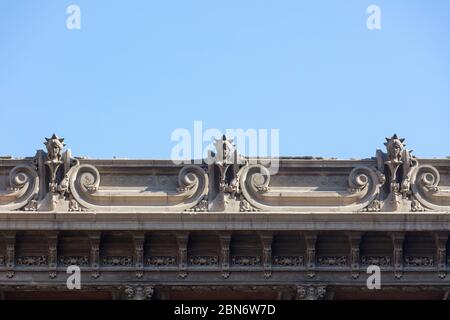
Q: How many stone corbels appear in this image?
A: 11